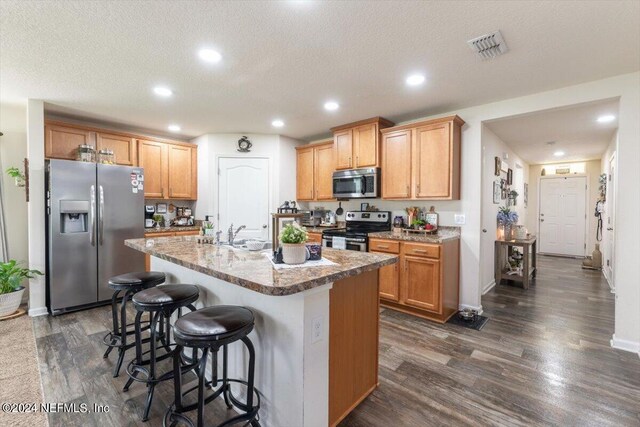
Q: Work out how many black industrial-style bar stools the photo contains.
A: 3